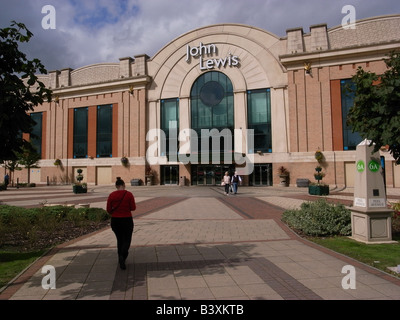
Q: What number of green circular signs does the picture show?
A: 2